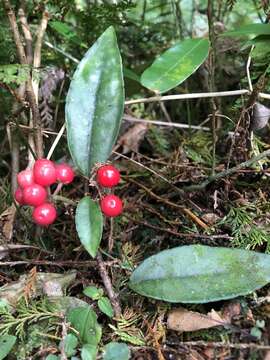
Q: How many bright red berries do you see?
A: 8